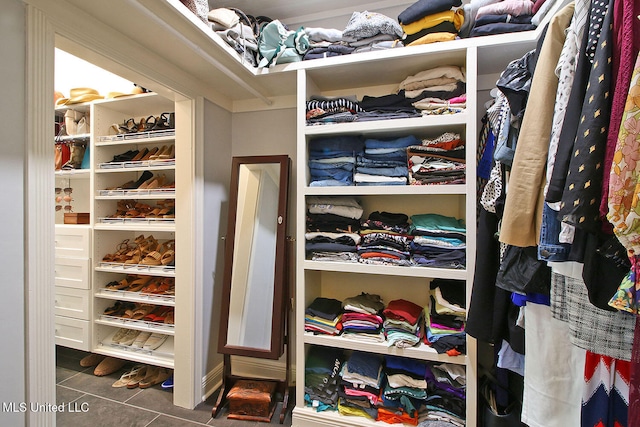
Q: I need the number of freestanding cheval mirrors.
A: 1